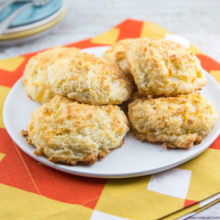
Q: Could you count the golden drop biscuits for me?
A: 6